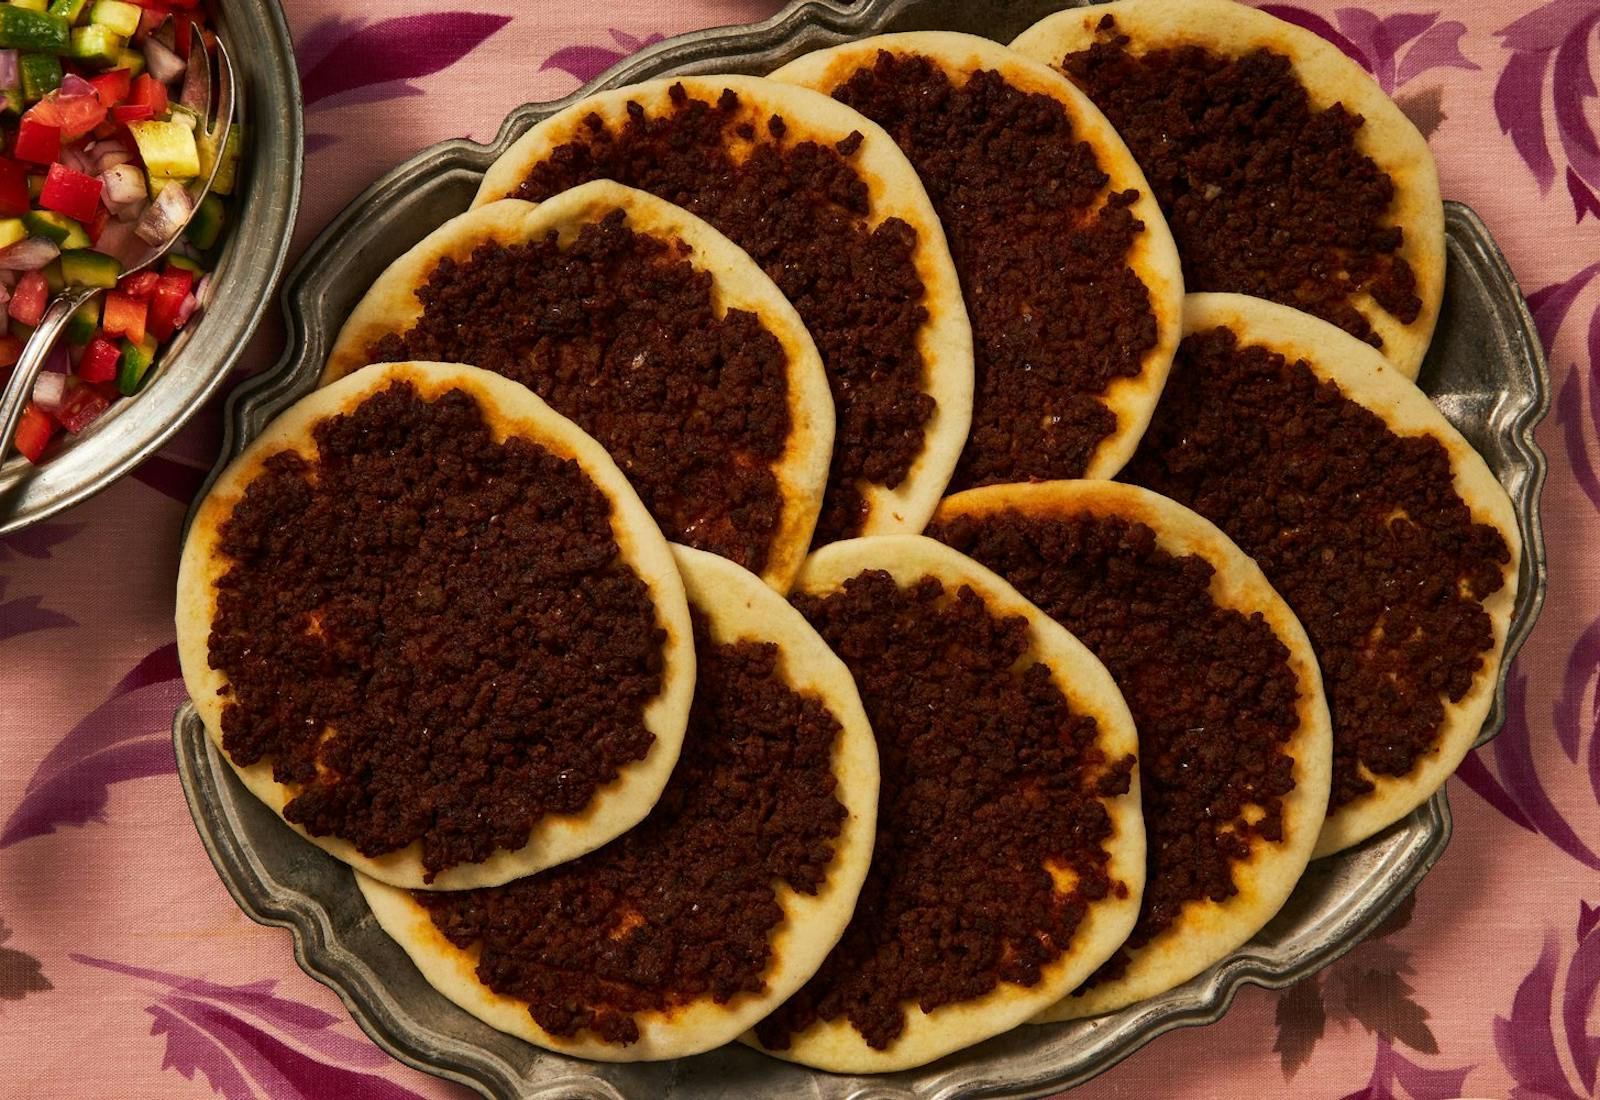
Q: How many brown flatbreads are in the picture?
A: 9